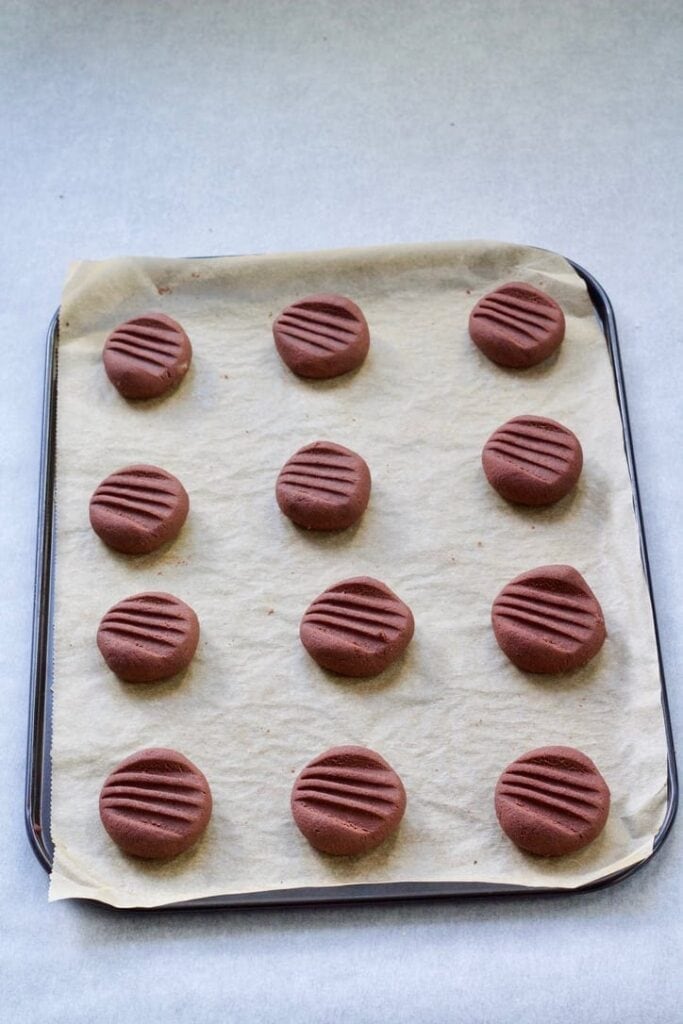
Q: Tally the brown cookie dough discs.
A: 12